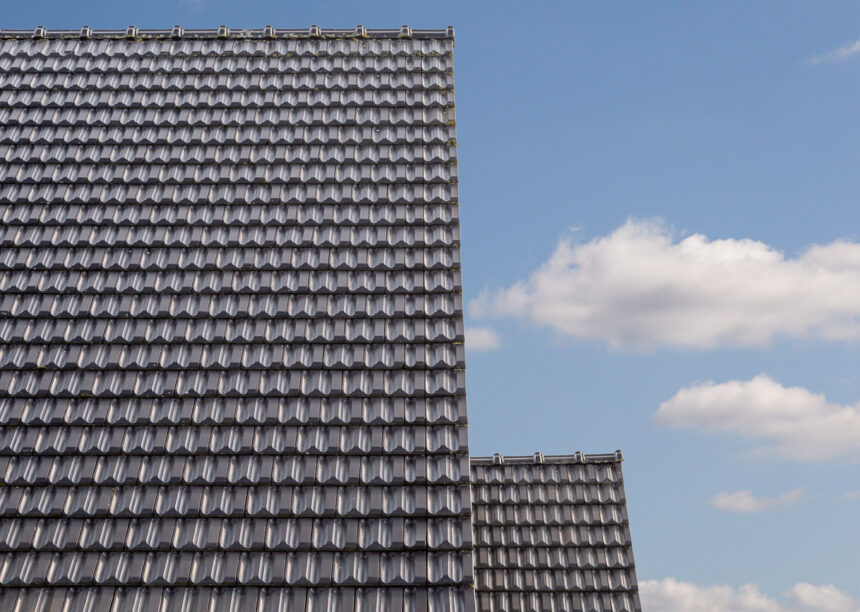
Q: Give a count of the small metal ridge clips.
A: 14